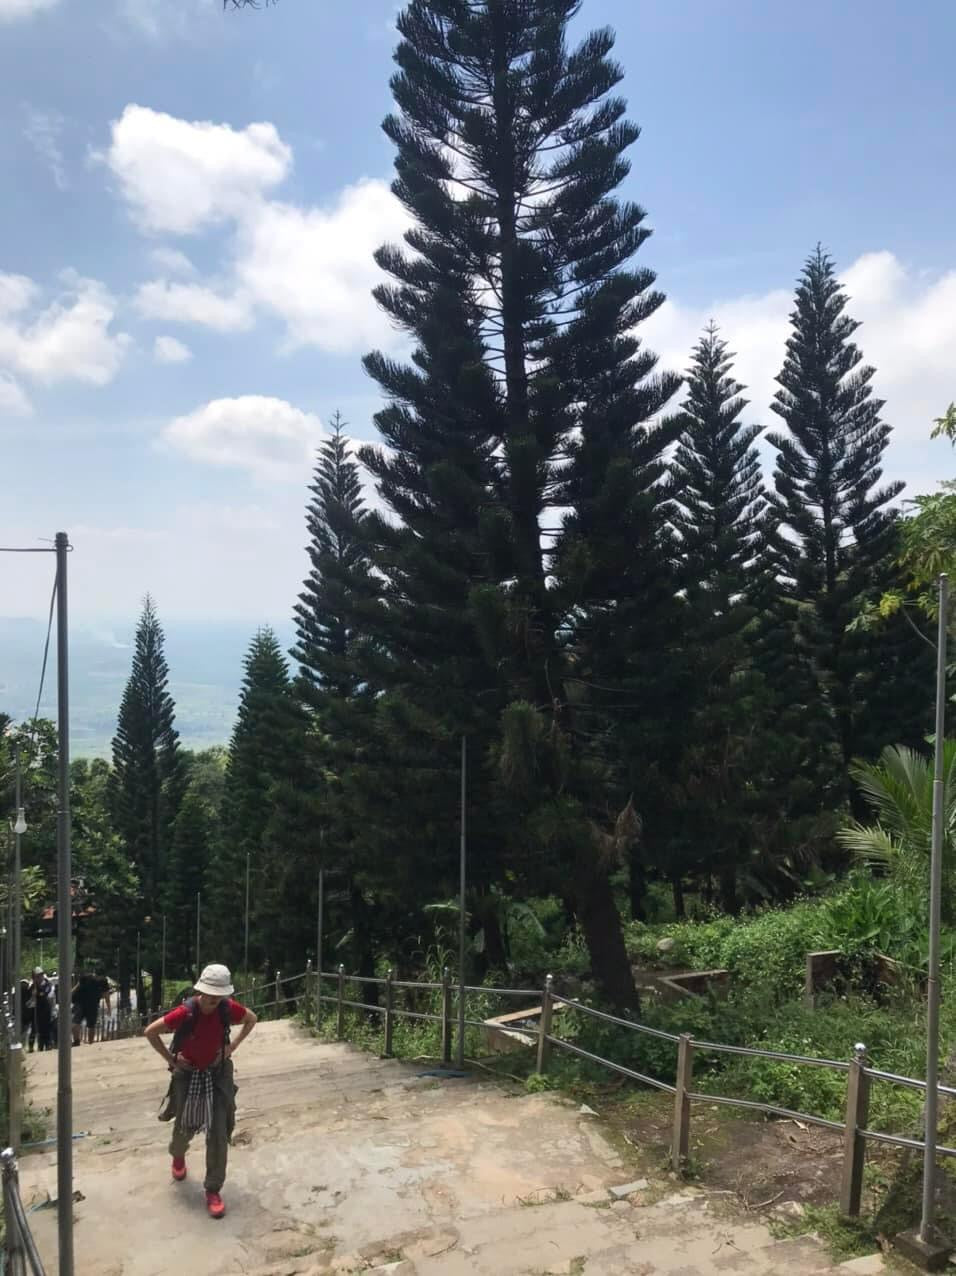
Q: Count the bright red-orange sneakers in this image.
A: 2